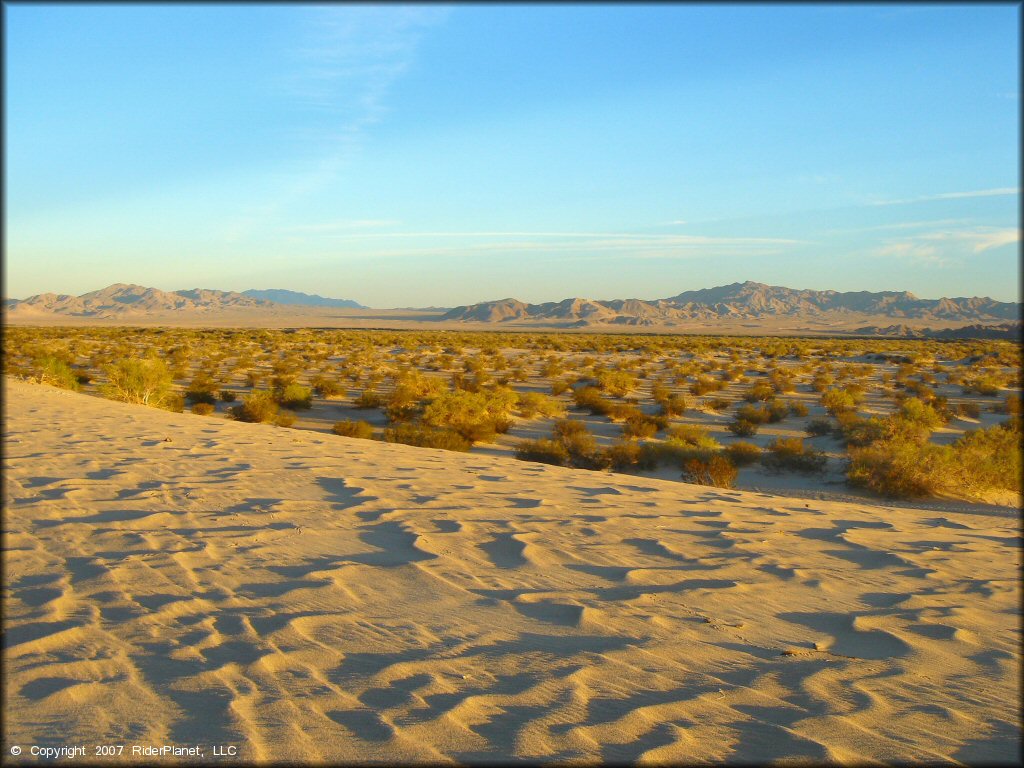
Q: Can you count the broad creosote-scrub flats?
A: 1